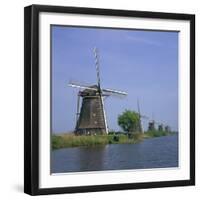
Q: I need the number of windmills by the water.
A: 5